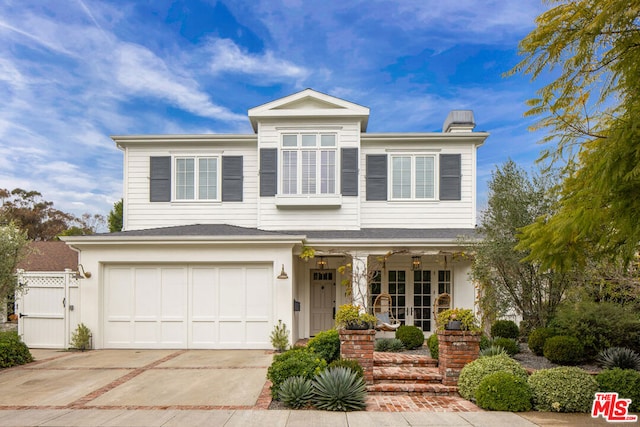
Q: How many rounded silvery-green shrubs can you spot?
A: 2